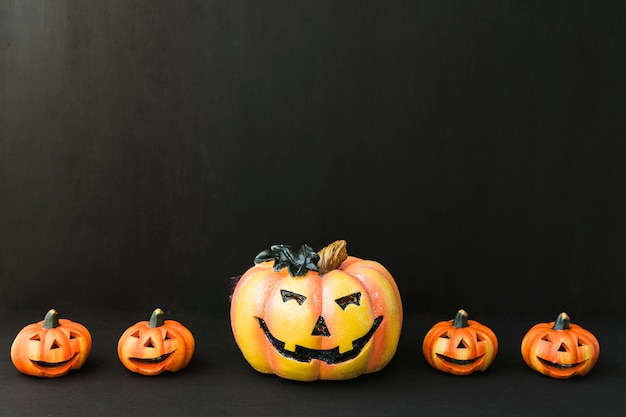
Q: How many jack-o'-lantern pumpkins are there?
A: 5